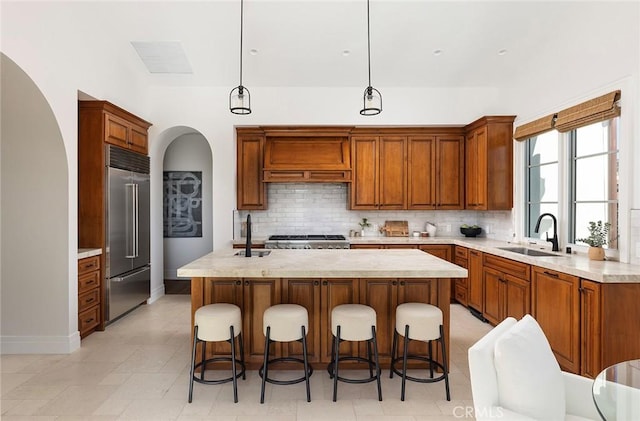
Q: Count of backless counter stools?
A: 4